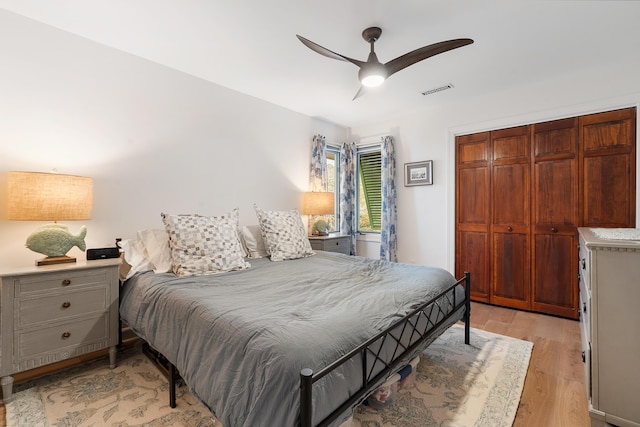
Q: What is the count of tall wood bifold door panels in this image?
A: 4